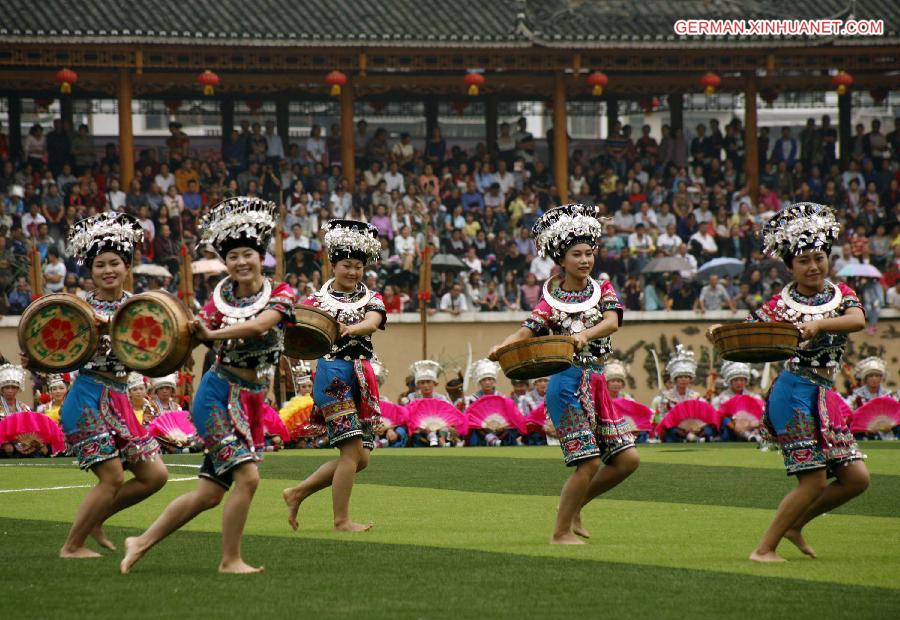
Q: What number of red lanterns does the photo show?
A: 7